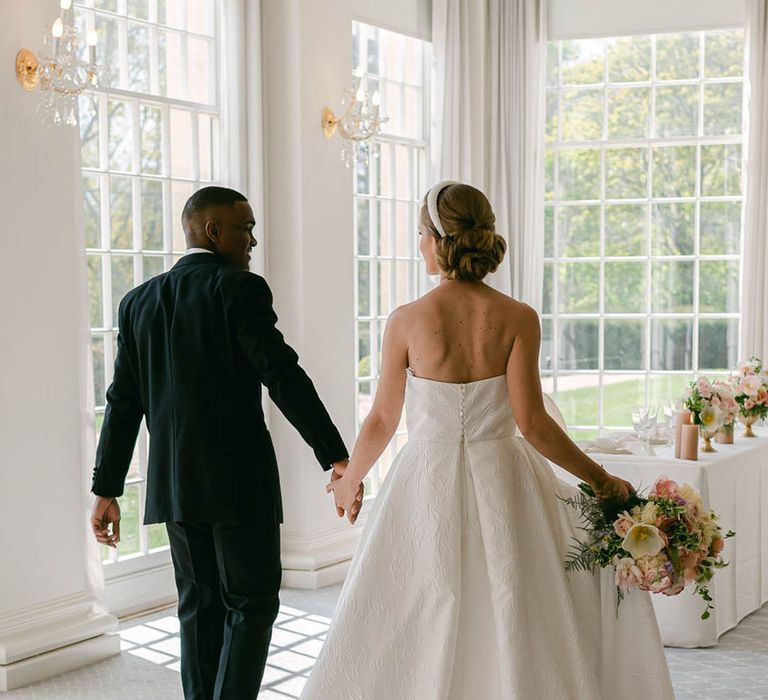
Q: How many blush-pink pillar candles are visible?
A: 3